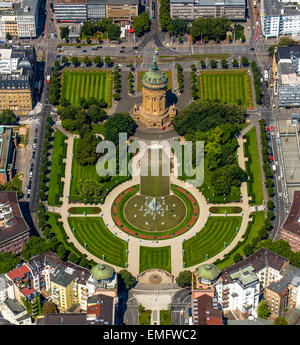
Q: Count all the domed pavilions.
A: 2